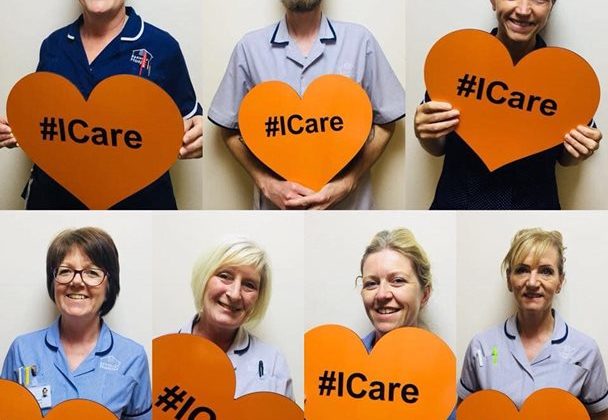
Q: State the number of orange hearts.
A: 7